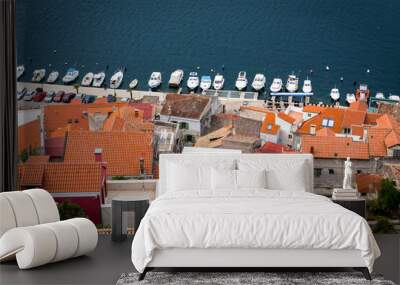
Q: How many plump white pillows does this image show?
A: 4